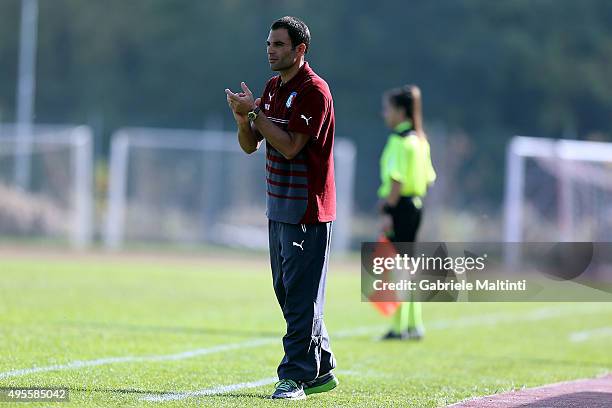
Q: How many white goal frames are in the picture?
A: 3